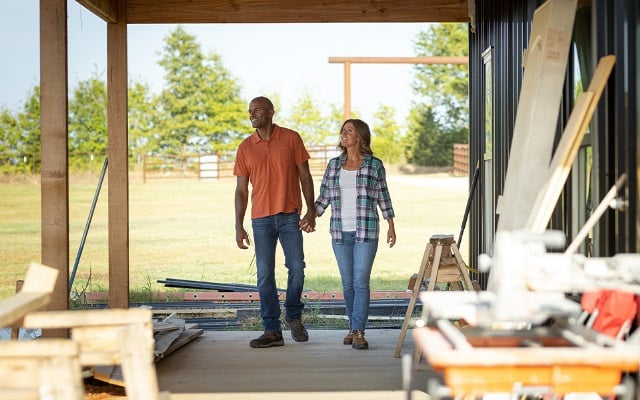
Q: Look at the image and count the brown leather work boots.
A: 4